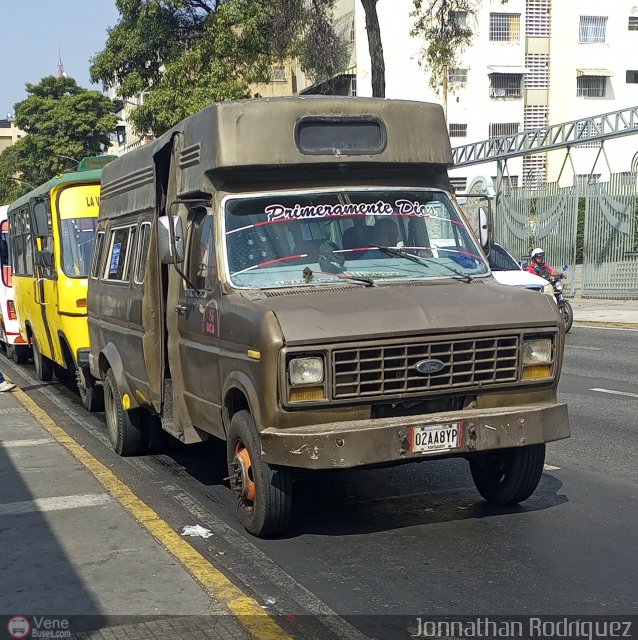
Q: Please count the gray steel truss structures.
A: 1